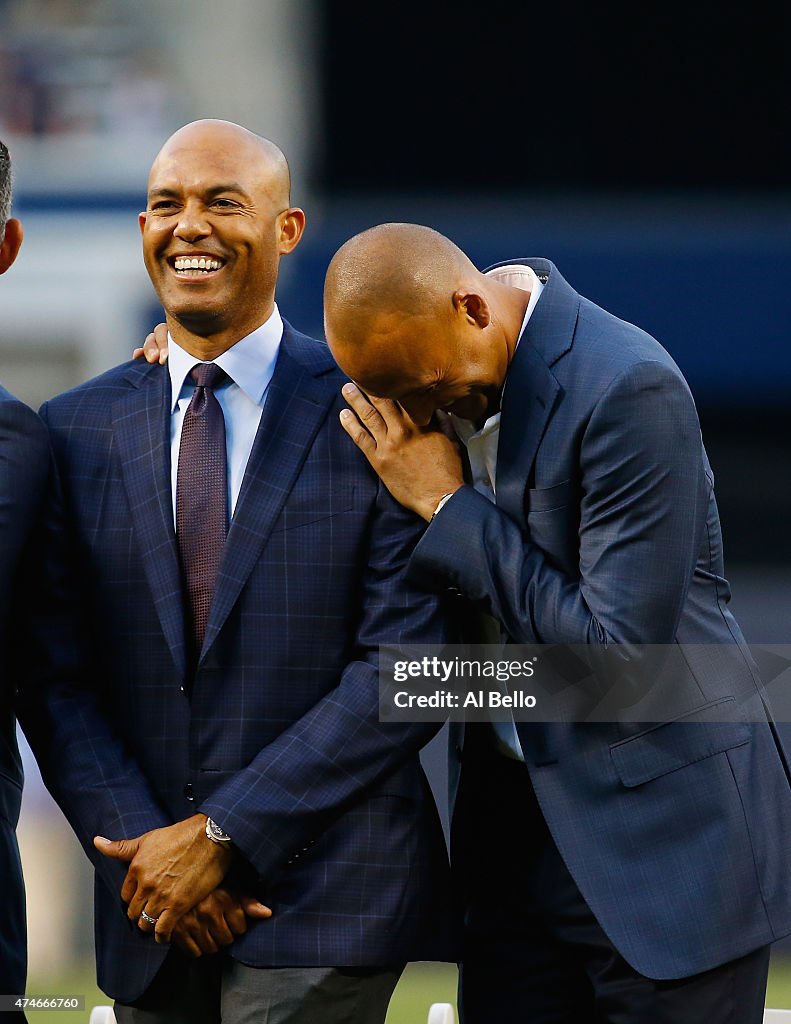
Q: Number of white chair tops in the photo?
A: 3